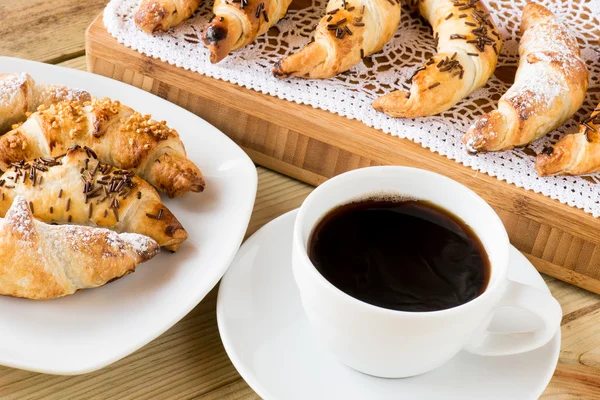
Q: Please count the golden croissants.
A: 10